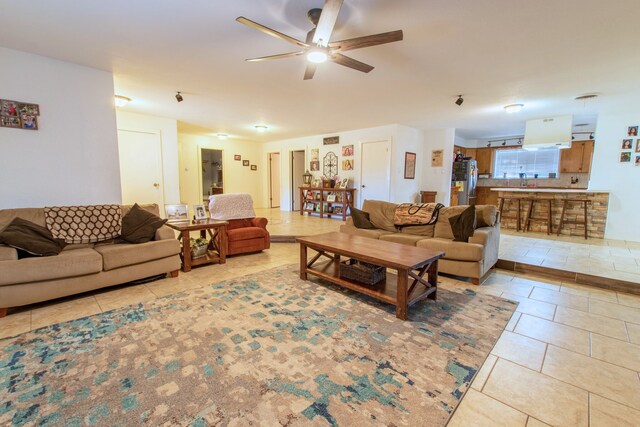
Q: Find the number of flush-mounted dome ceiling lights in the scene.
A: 4